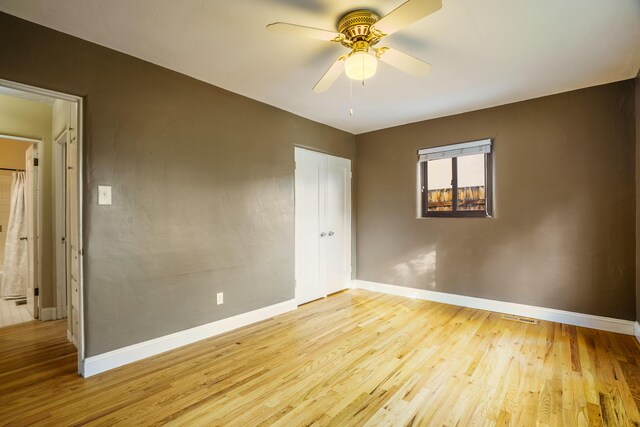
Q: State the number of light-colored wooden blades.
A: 4